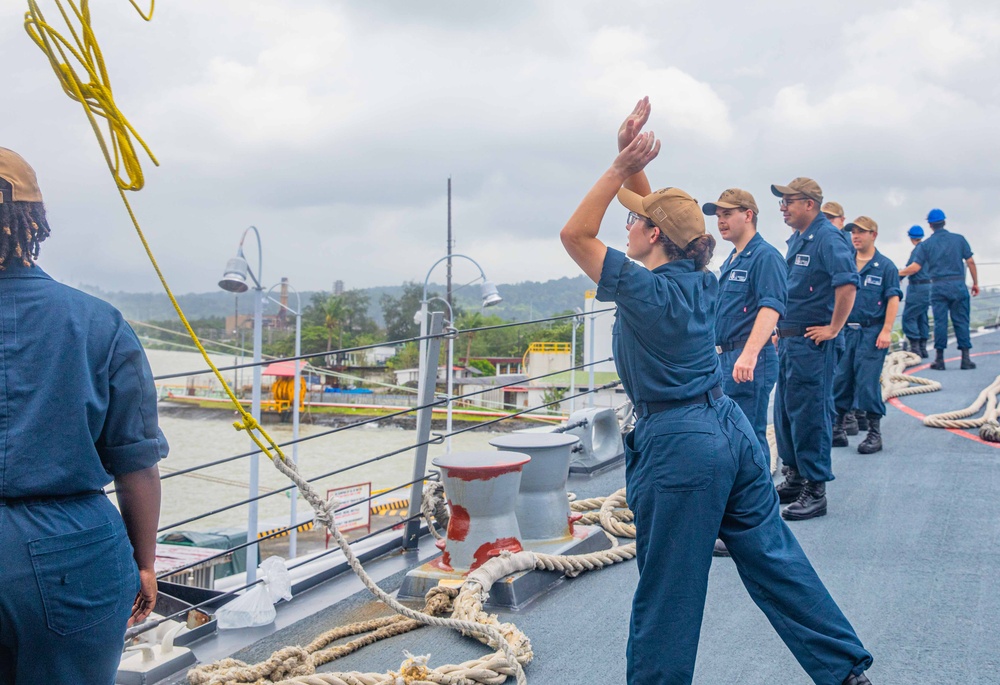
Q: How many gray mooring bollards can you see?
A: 2